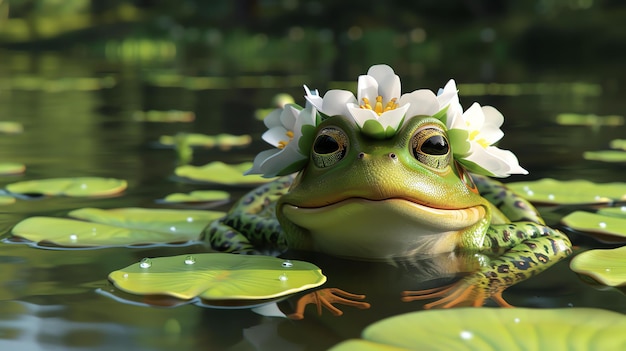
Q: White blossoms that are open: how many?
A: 3